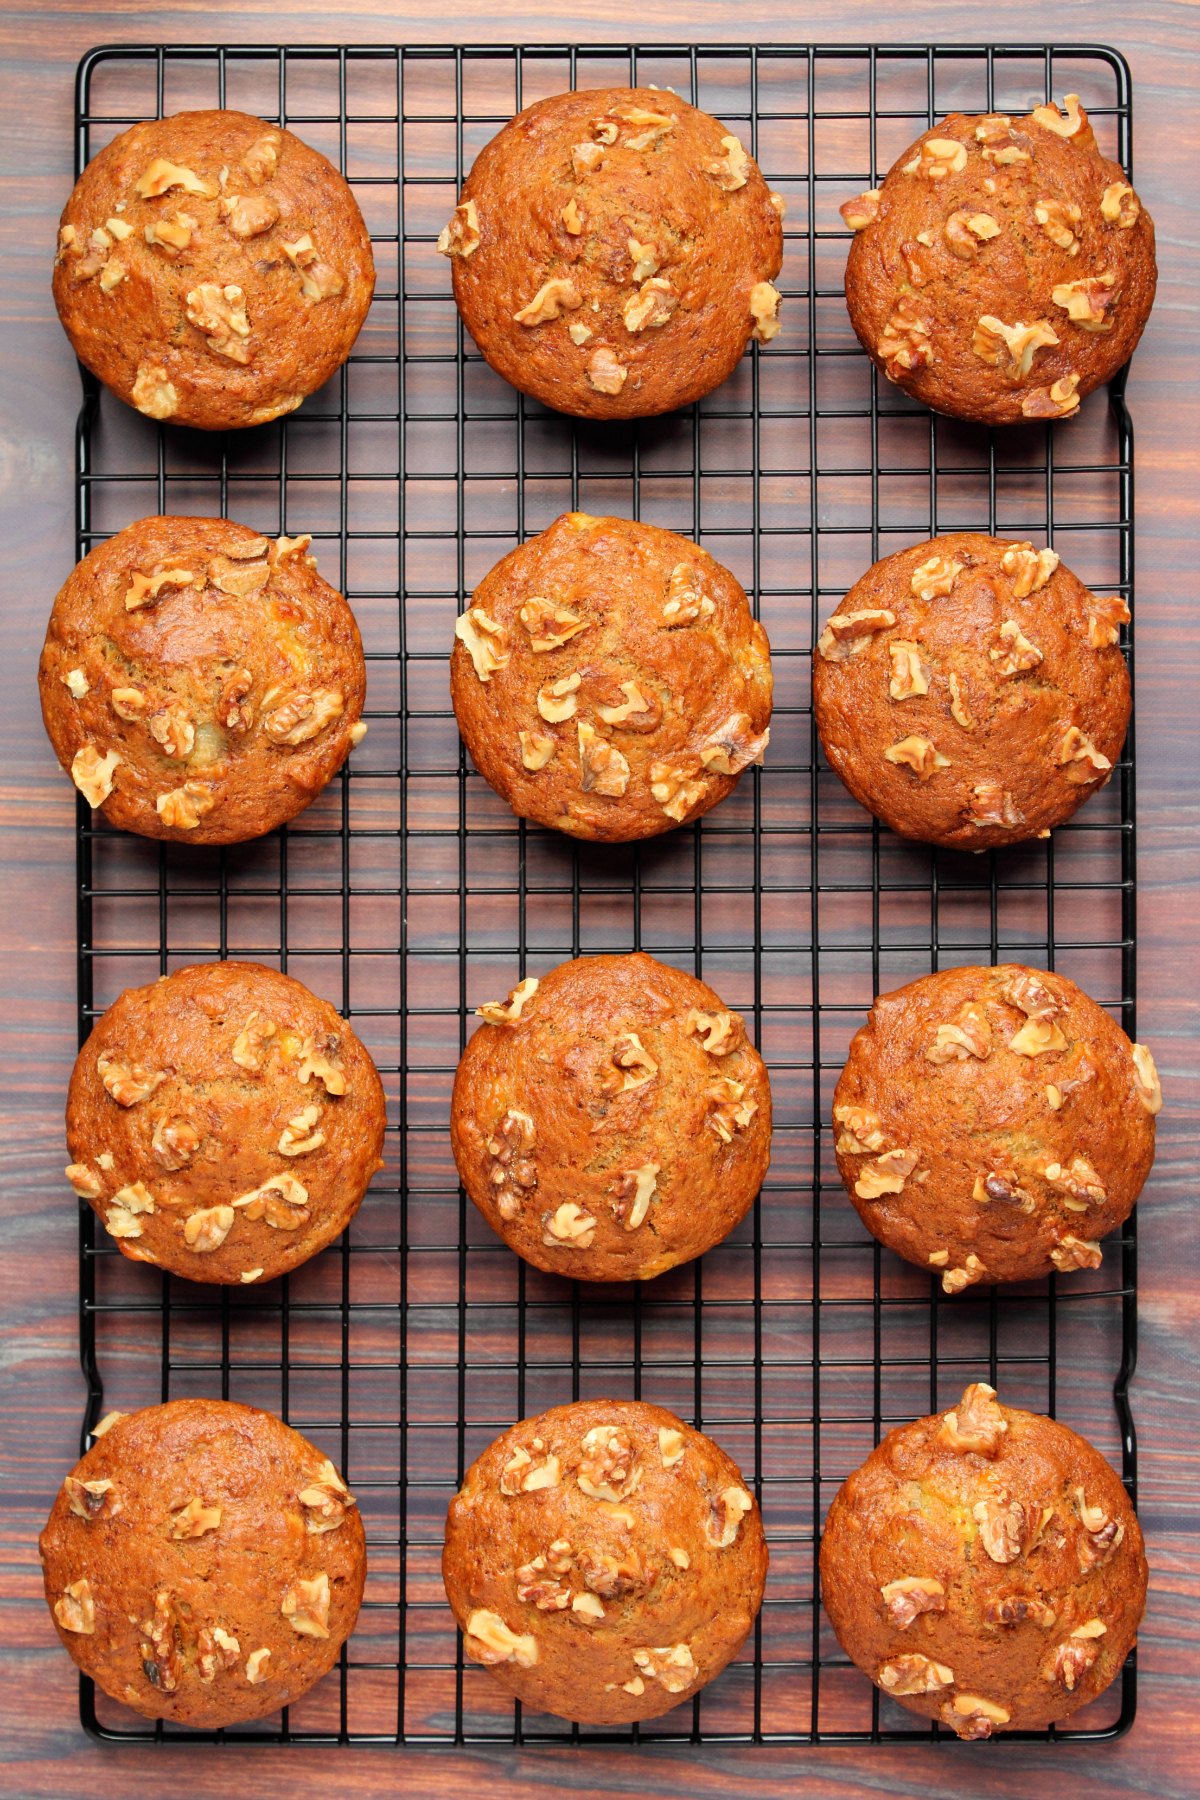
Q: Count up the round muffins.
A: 12